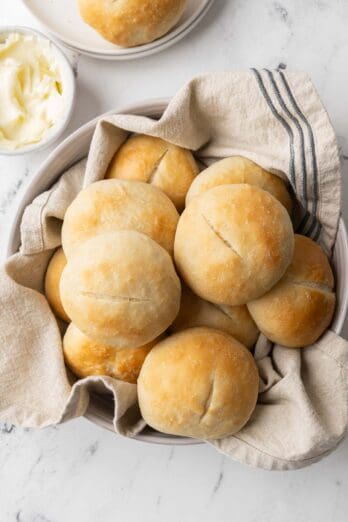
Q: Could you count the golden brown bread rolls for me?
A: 11